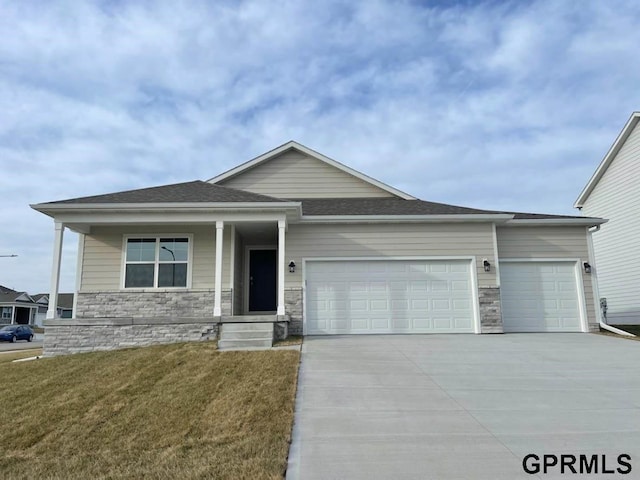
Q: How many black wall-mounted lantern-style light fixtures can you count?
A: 3